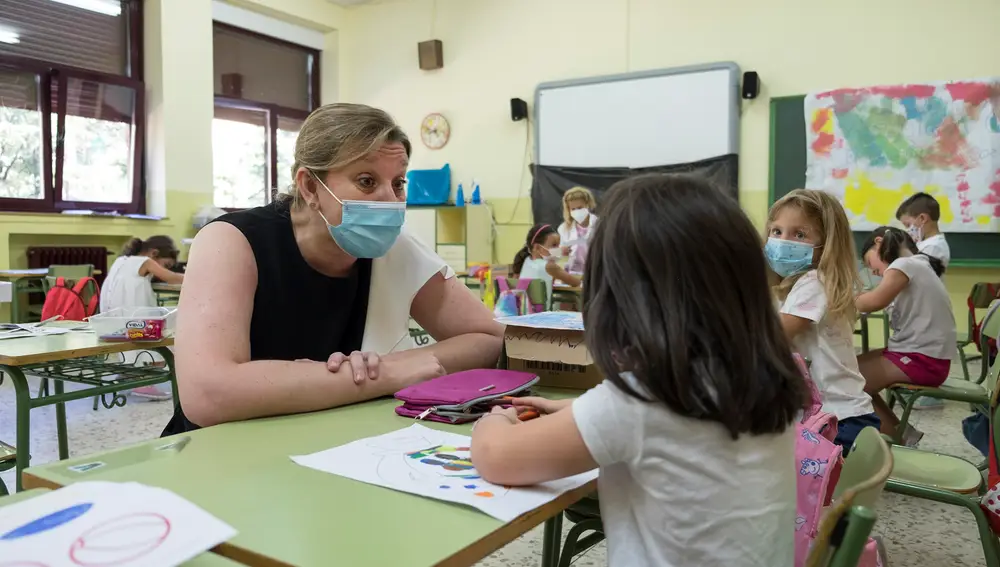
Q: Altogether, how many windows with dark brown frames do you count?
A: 2